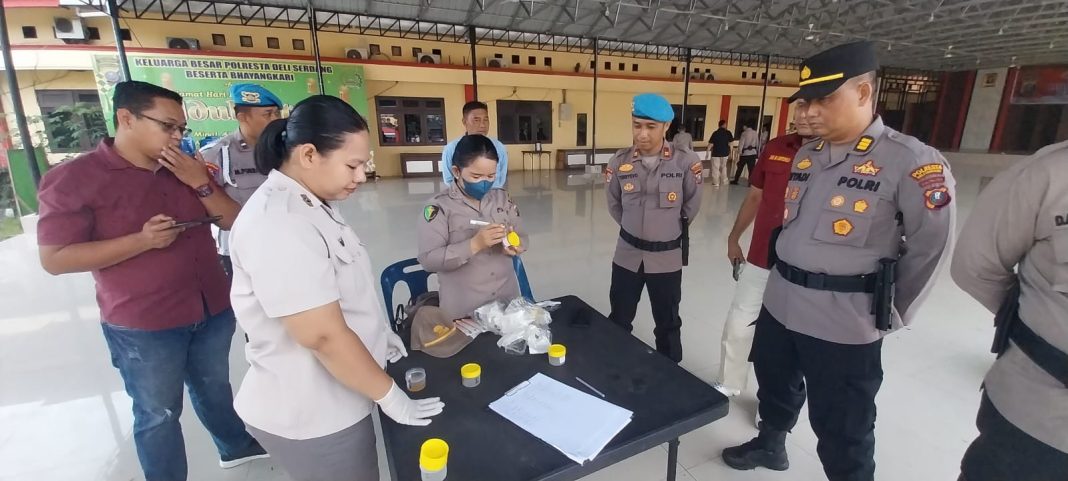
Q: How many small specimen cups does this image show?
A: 5